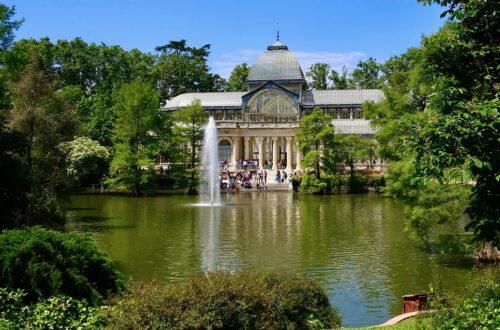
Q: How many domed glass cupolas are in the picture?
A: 1